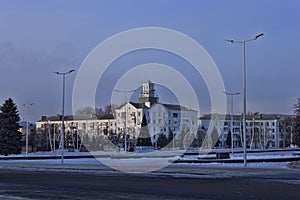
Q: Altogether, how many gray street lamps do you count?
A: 5